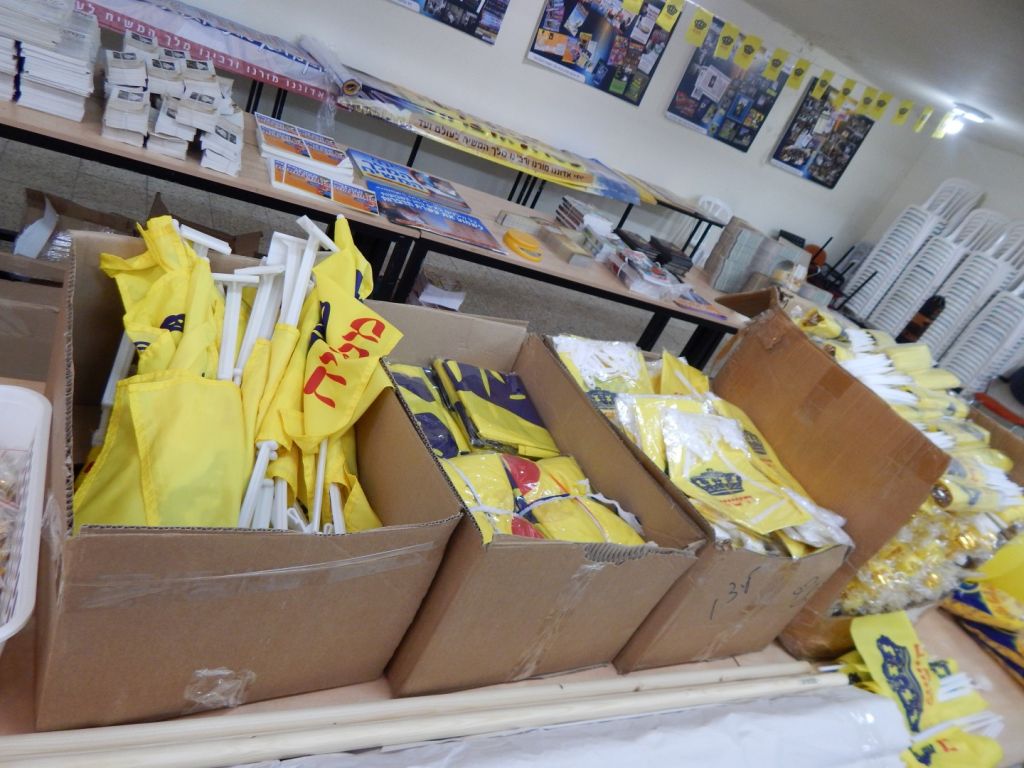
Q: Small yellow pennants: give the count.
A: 14